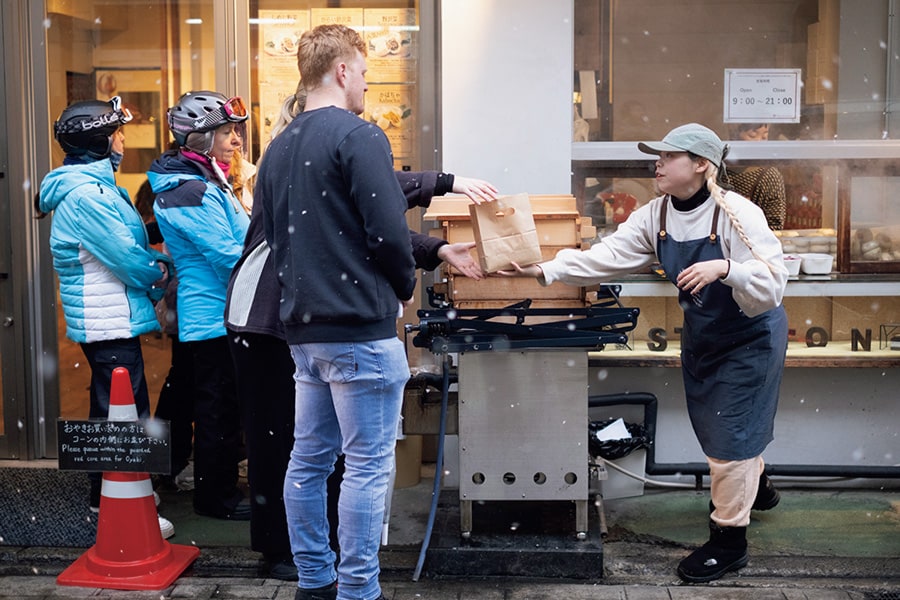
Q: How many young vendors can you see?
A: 1